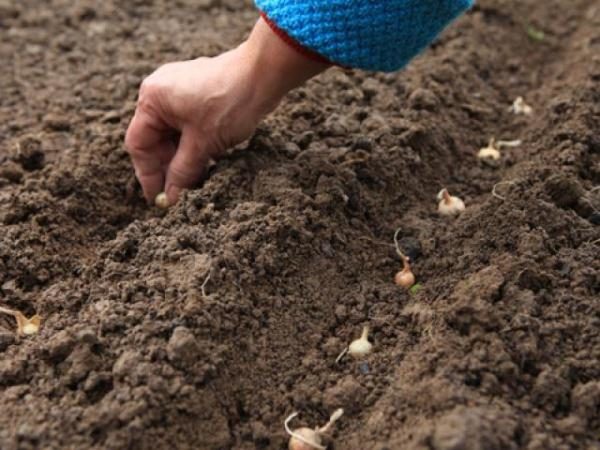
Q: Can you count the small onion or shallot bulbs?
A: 8